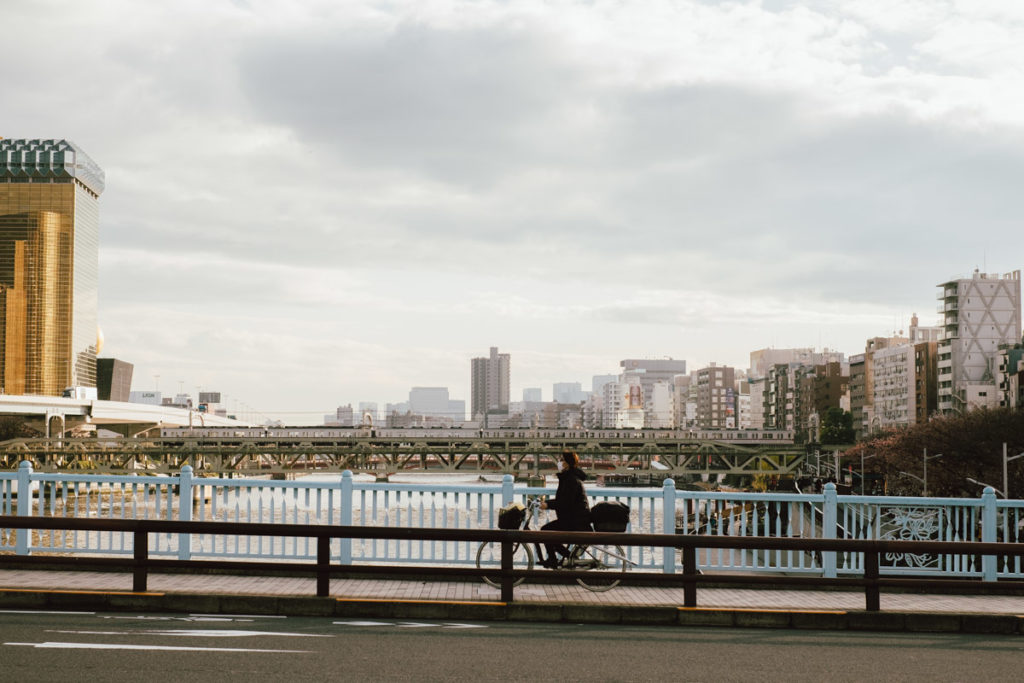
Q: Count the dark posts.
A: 5